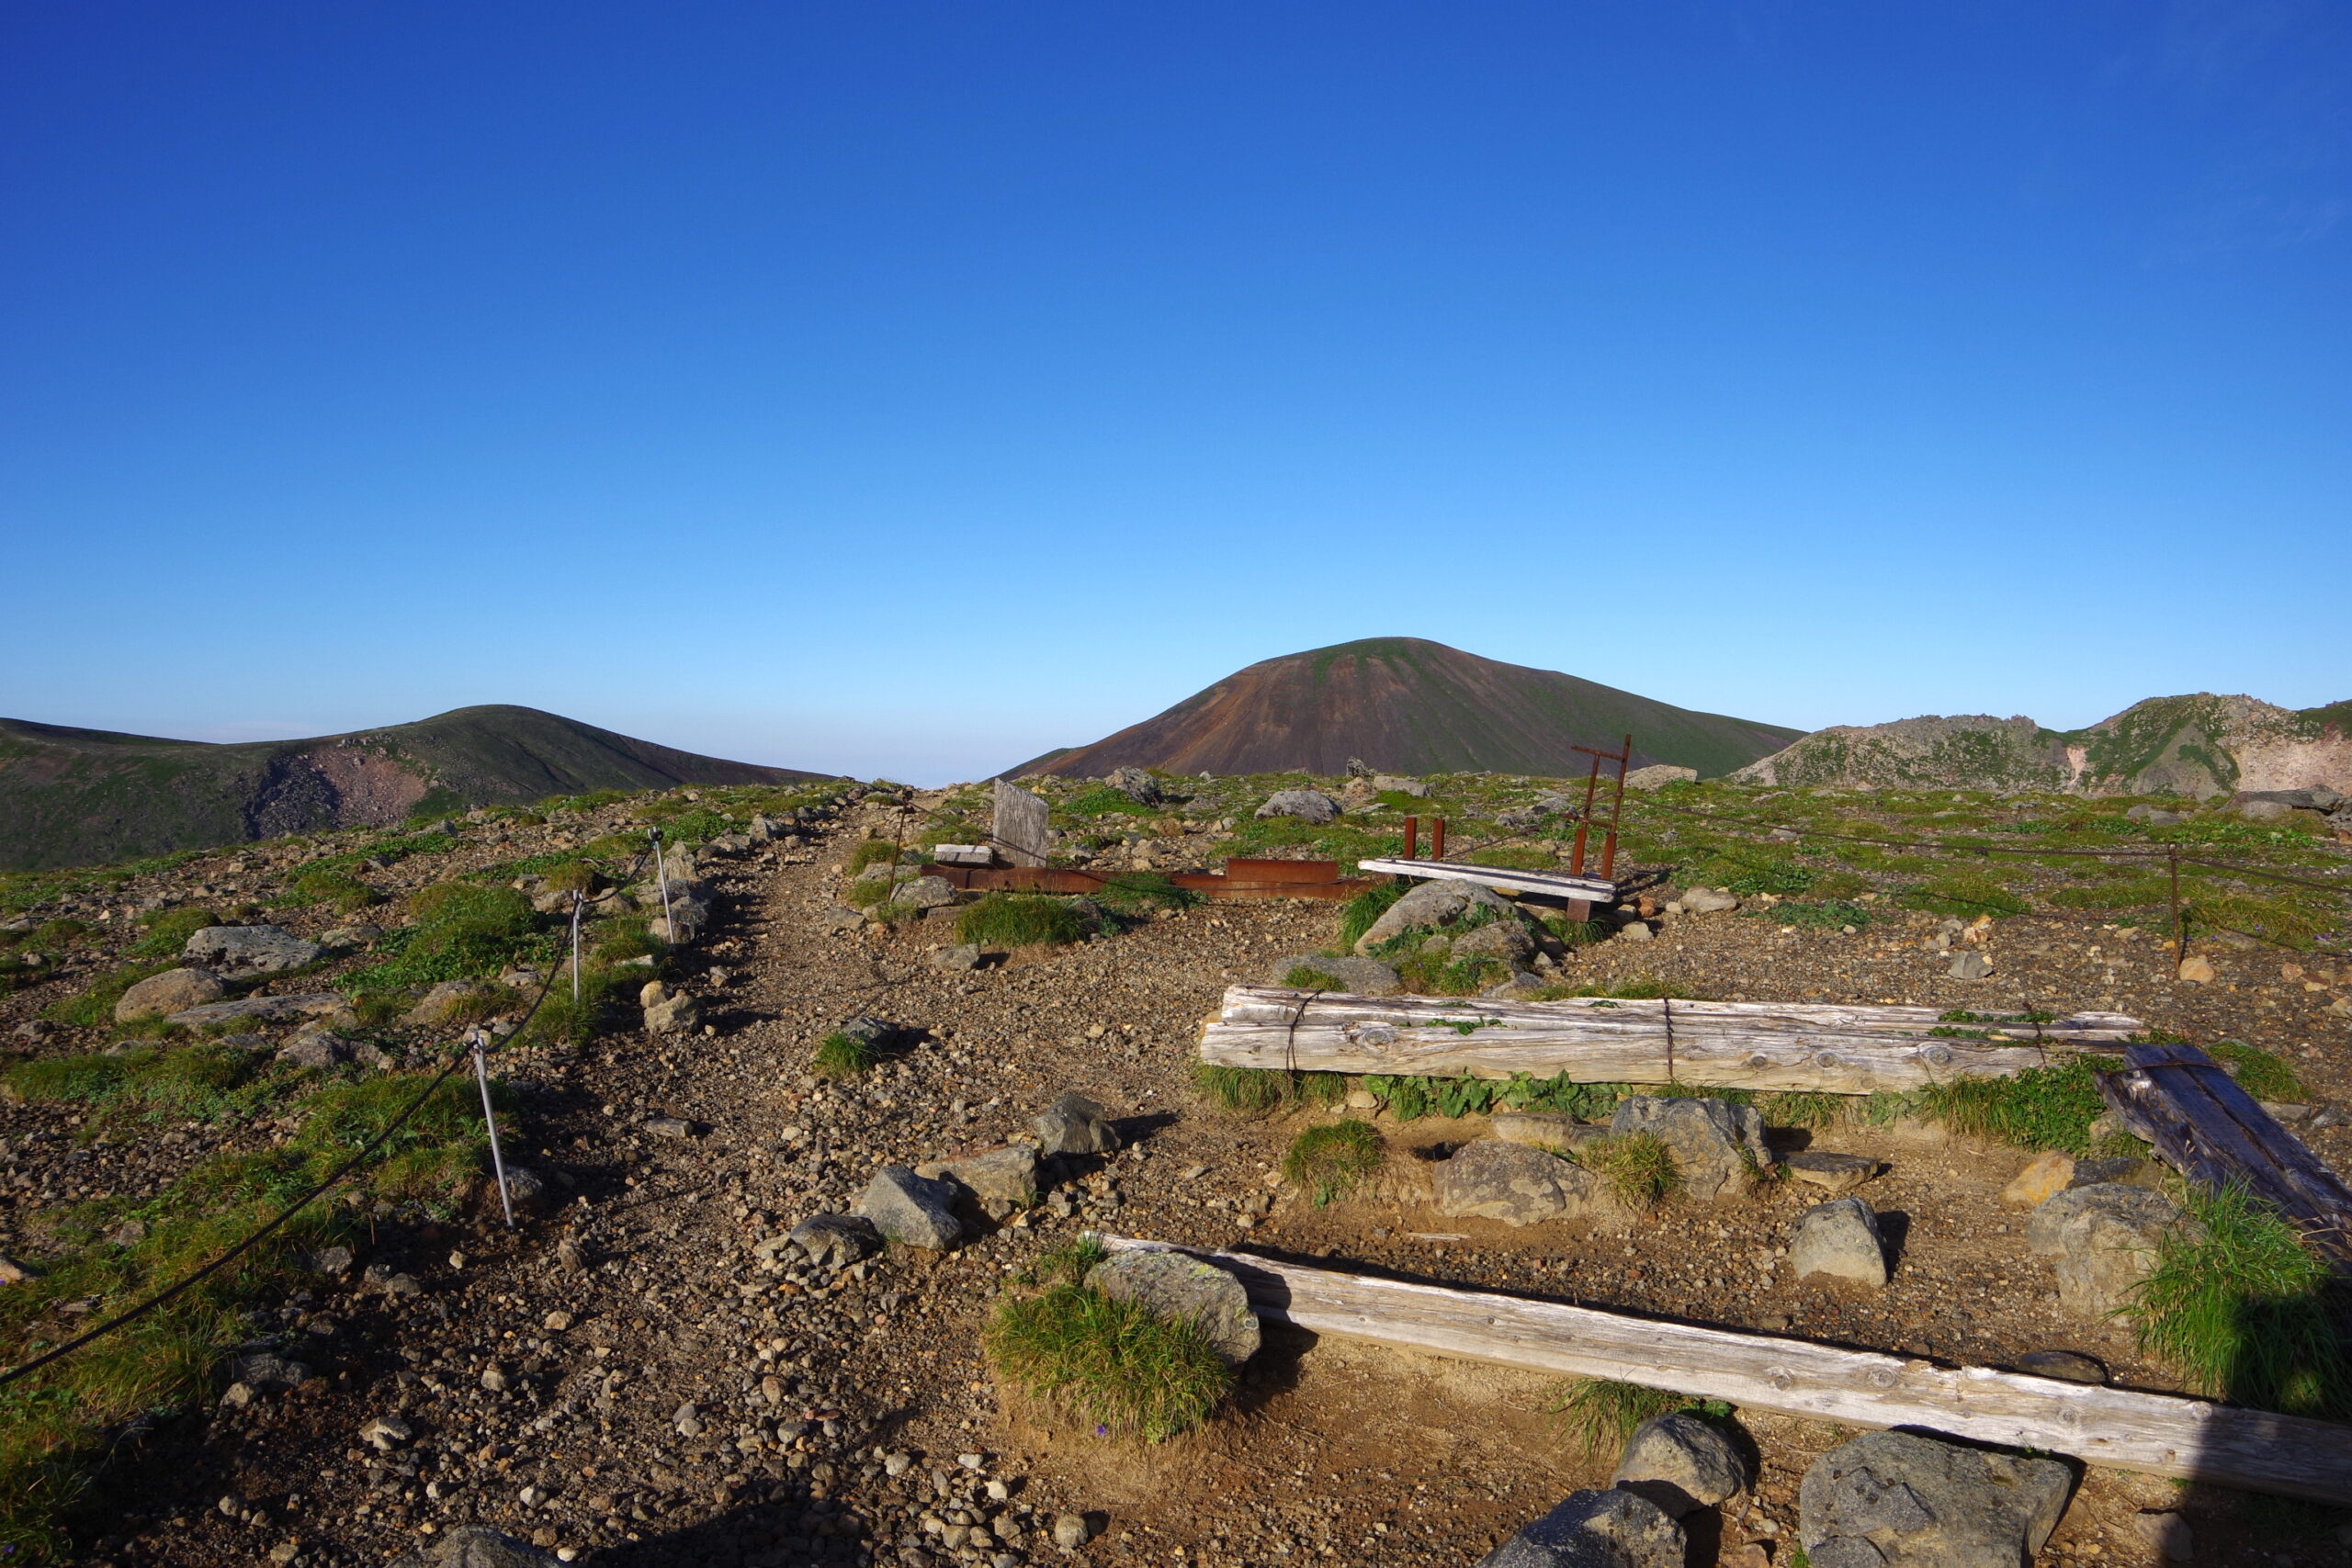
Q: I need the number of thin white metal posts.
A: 3